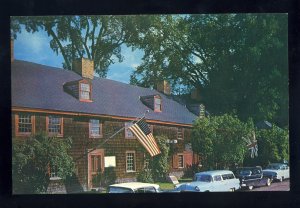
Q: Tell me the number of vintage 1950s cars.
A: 4